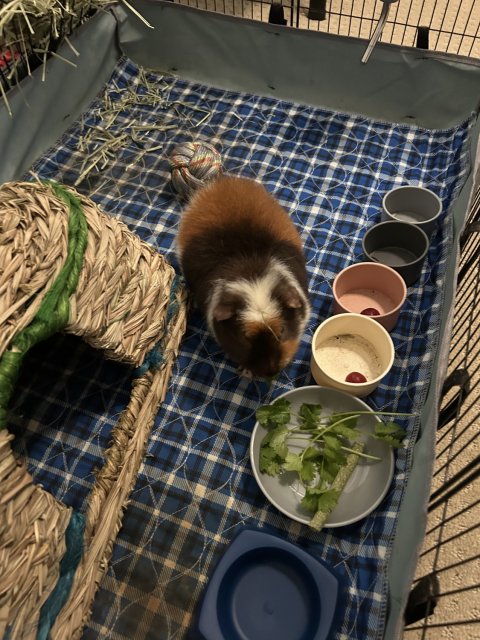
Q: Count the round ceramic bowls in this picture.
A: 4